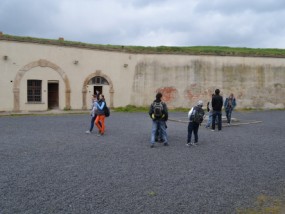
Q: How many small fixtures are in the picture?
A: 3